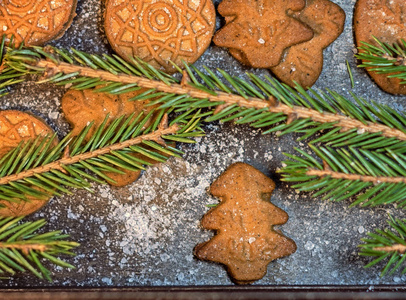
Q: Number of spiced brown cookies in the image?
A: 8